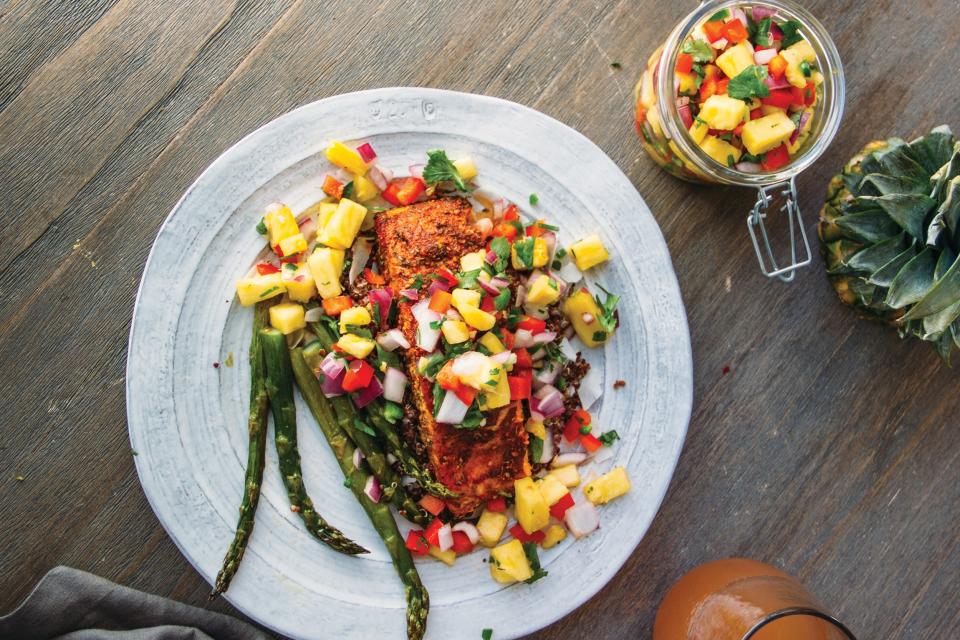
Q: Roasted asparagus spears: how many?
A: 5